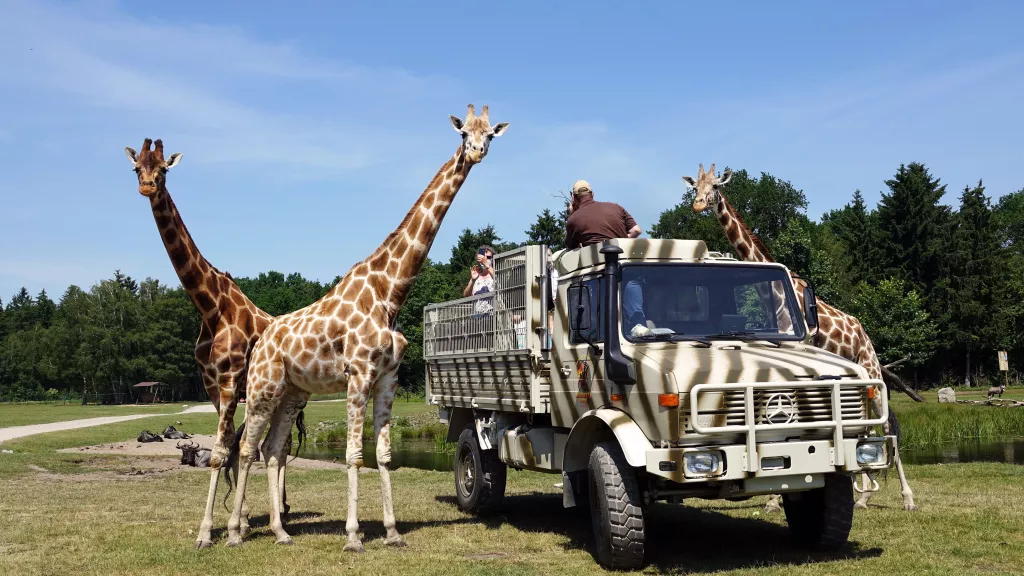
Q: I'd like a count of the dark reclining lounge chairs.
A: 0